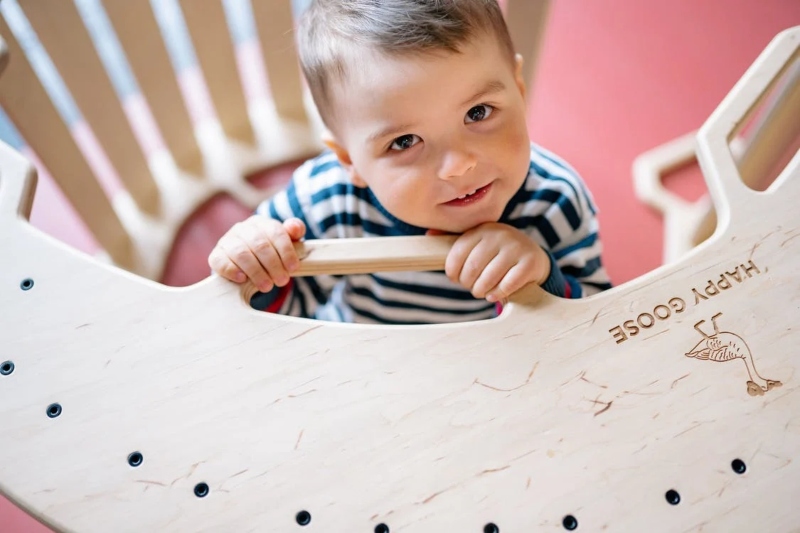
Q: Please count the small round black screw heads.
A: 11